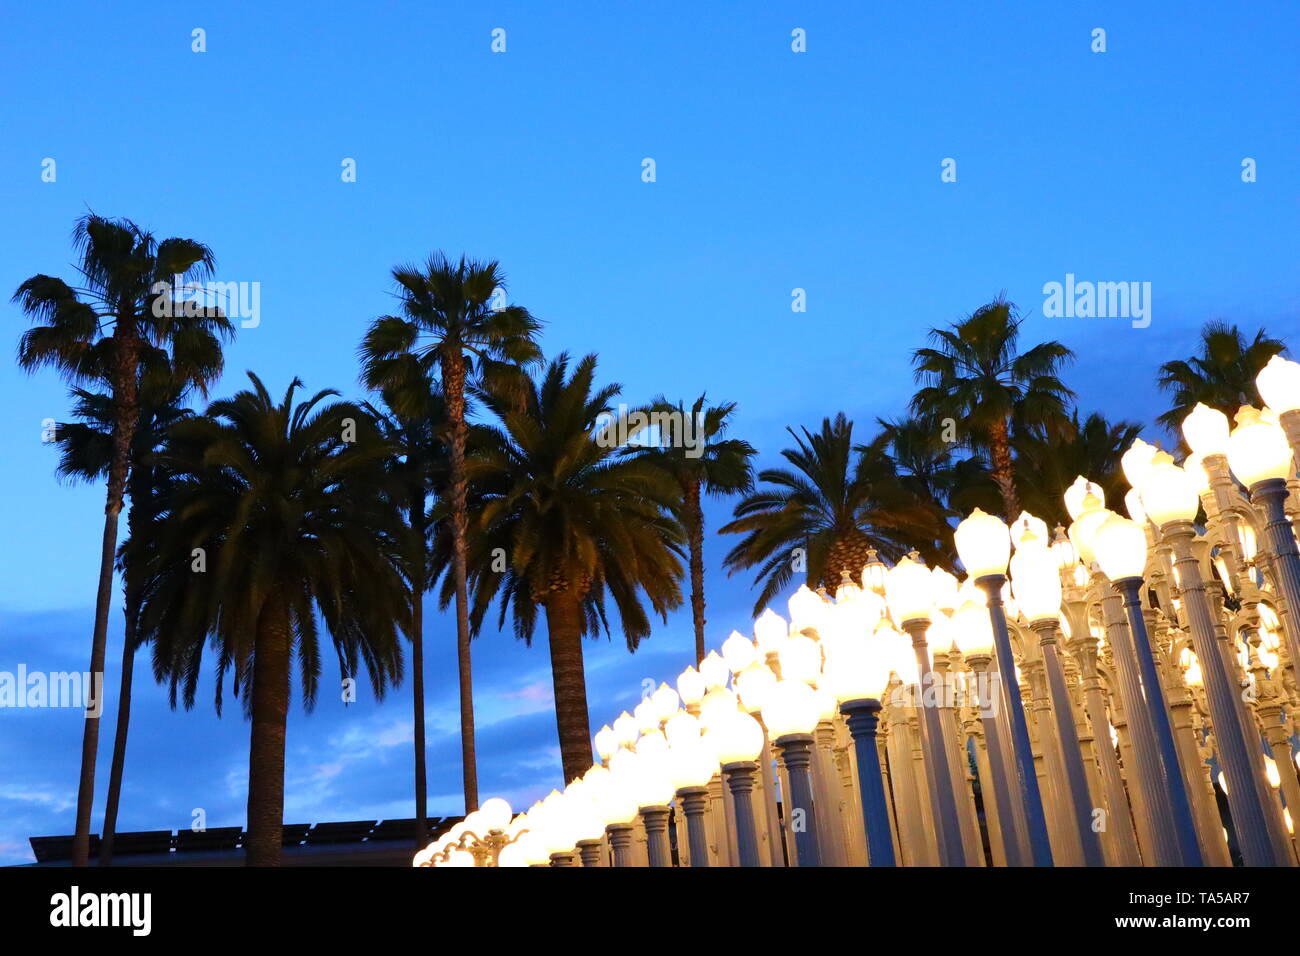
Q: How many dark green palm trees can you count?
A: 12